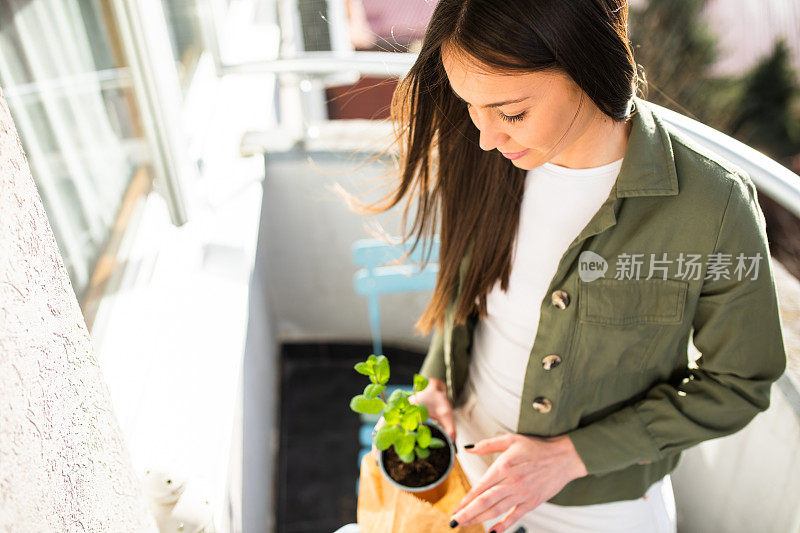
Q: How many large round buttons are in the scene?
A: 3